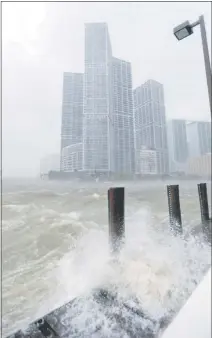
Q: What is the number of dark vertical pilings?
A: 3